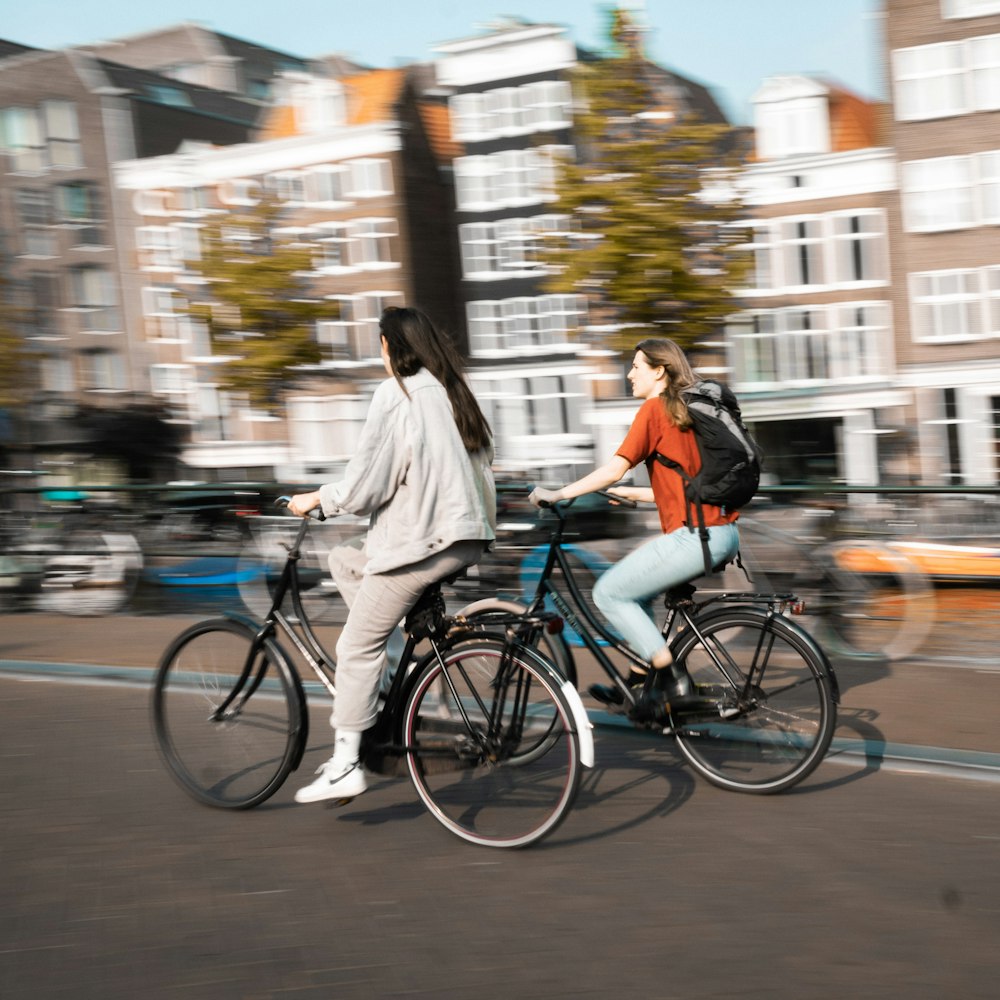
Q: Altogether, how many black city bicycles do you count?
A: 2